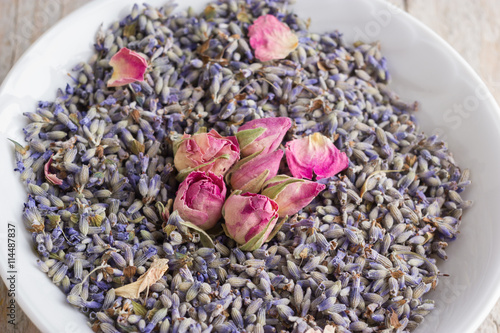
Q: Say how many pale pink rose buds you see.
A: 6